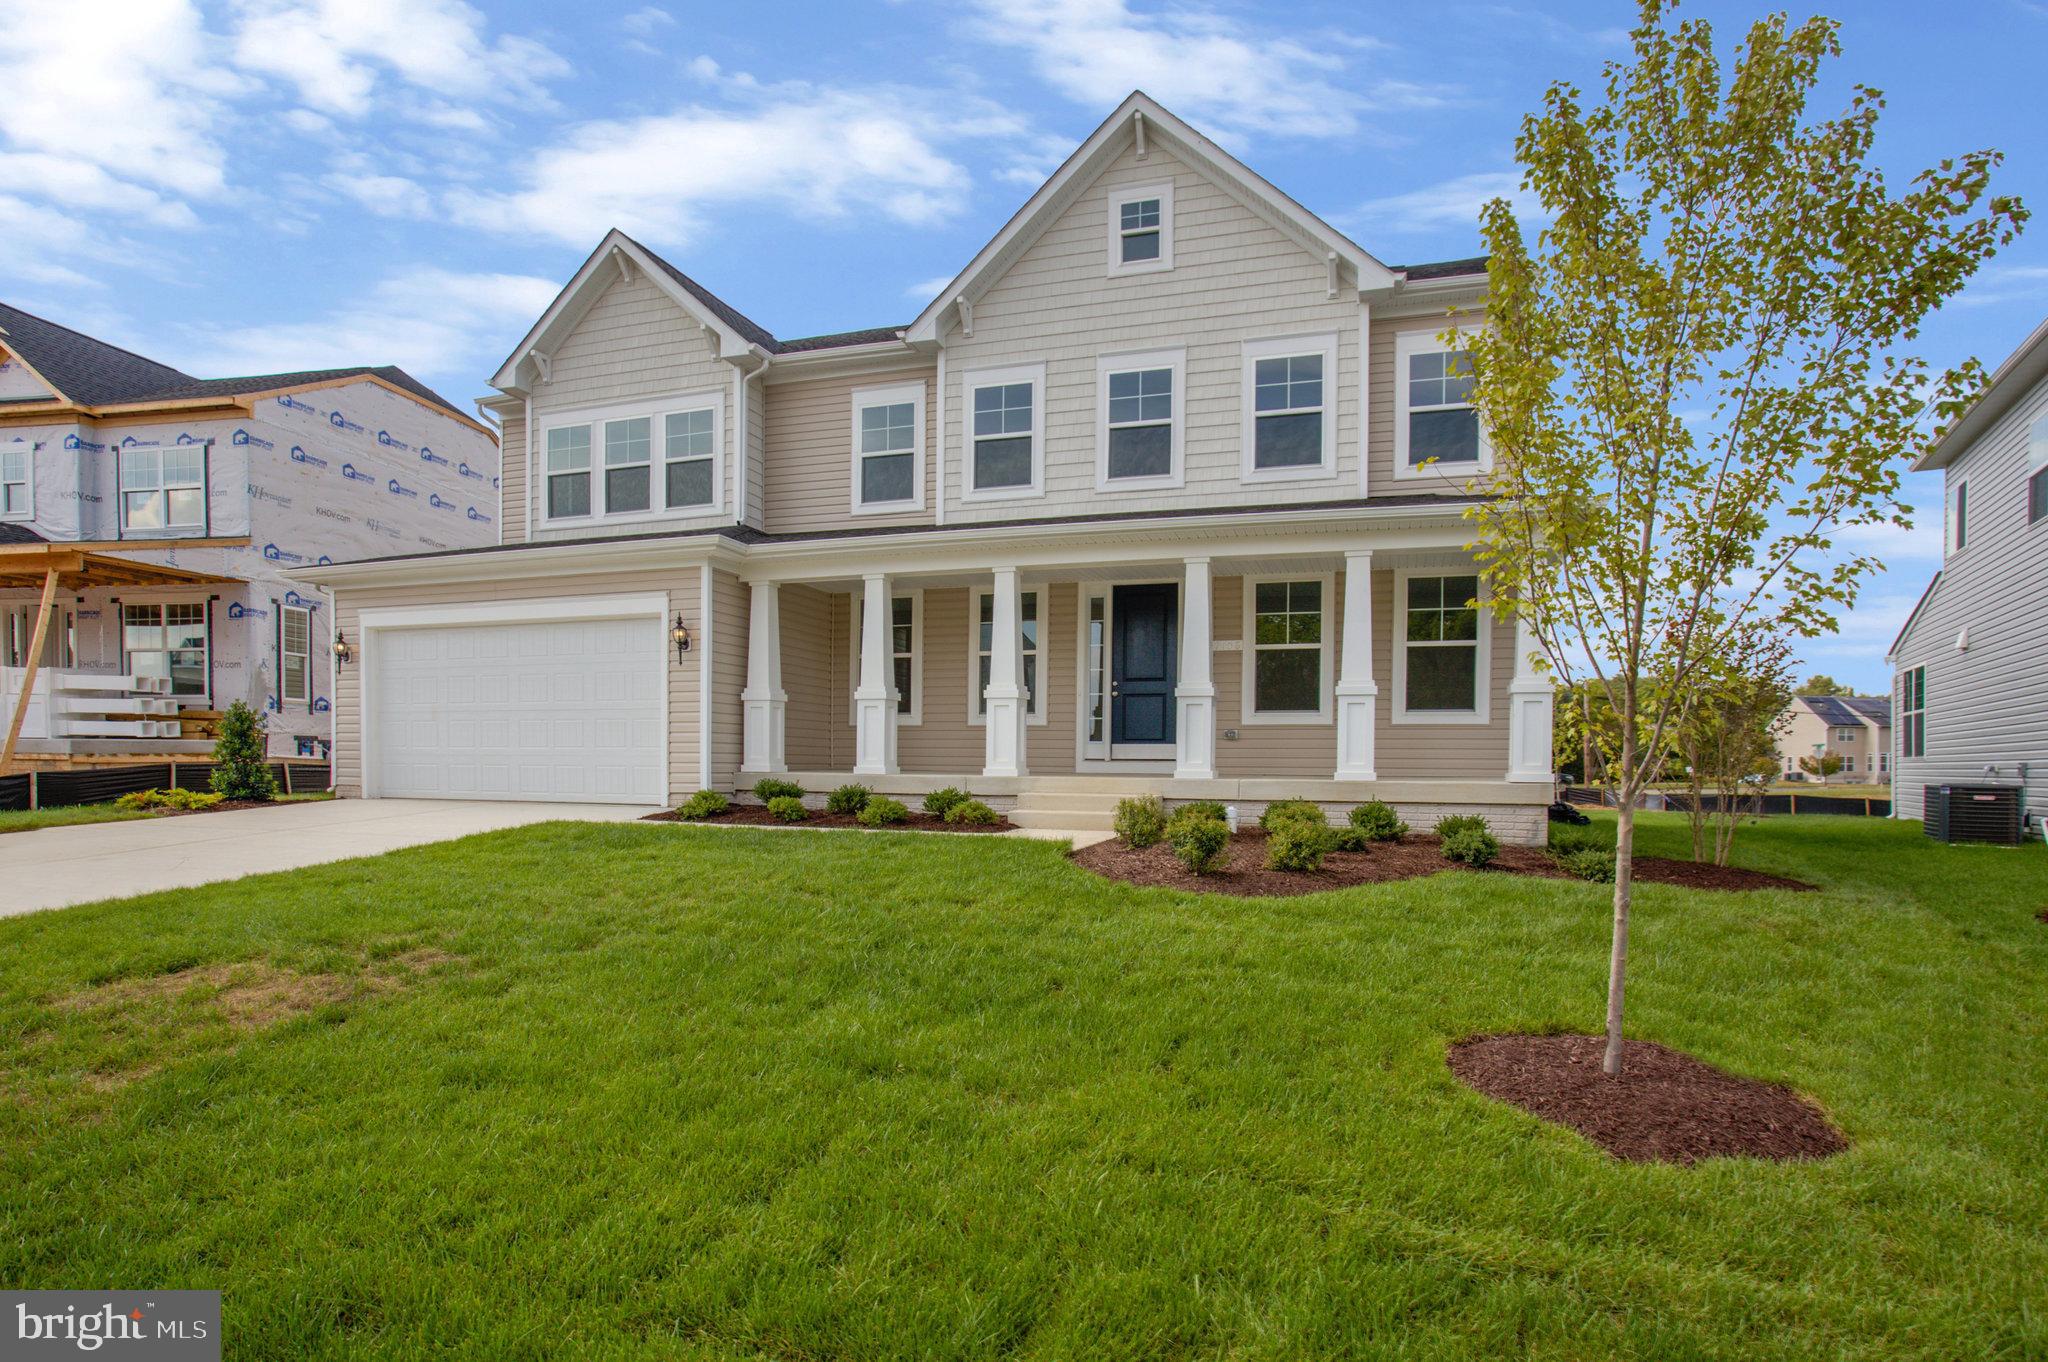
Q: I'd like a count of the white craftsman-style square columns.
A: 6